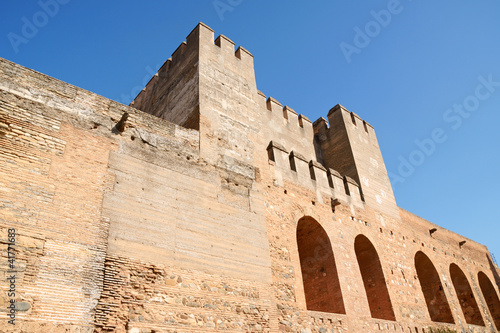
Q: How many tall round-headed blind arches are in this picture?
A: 5